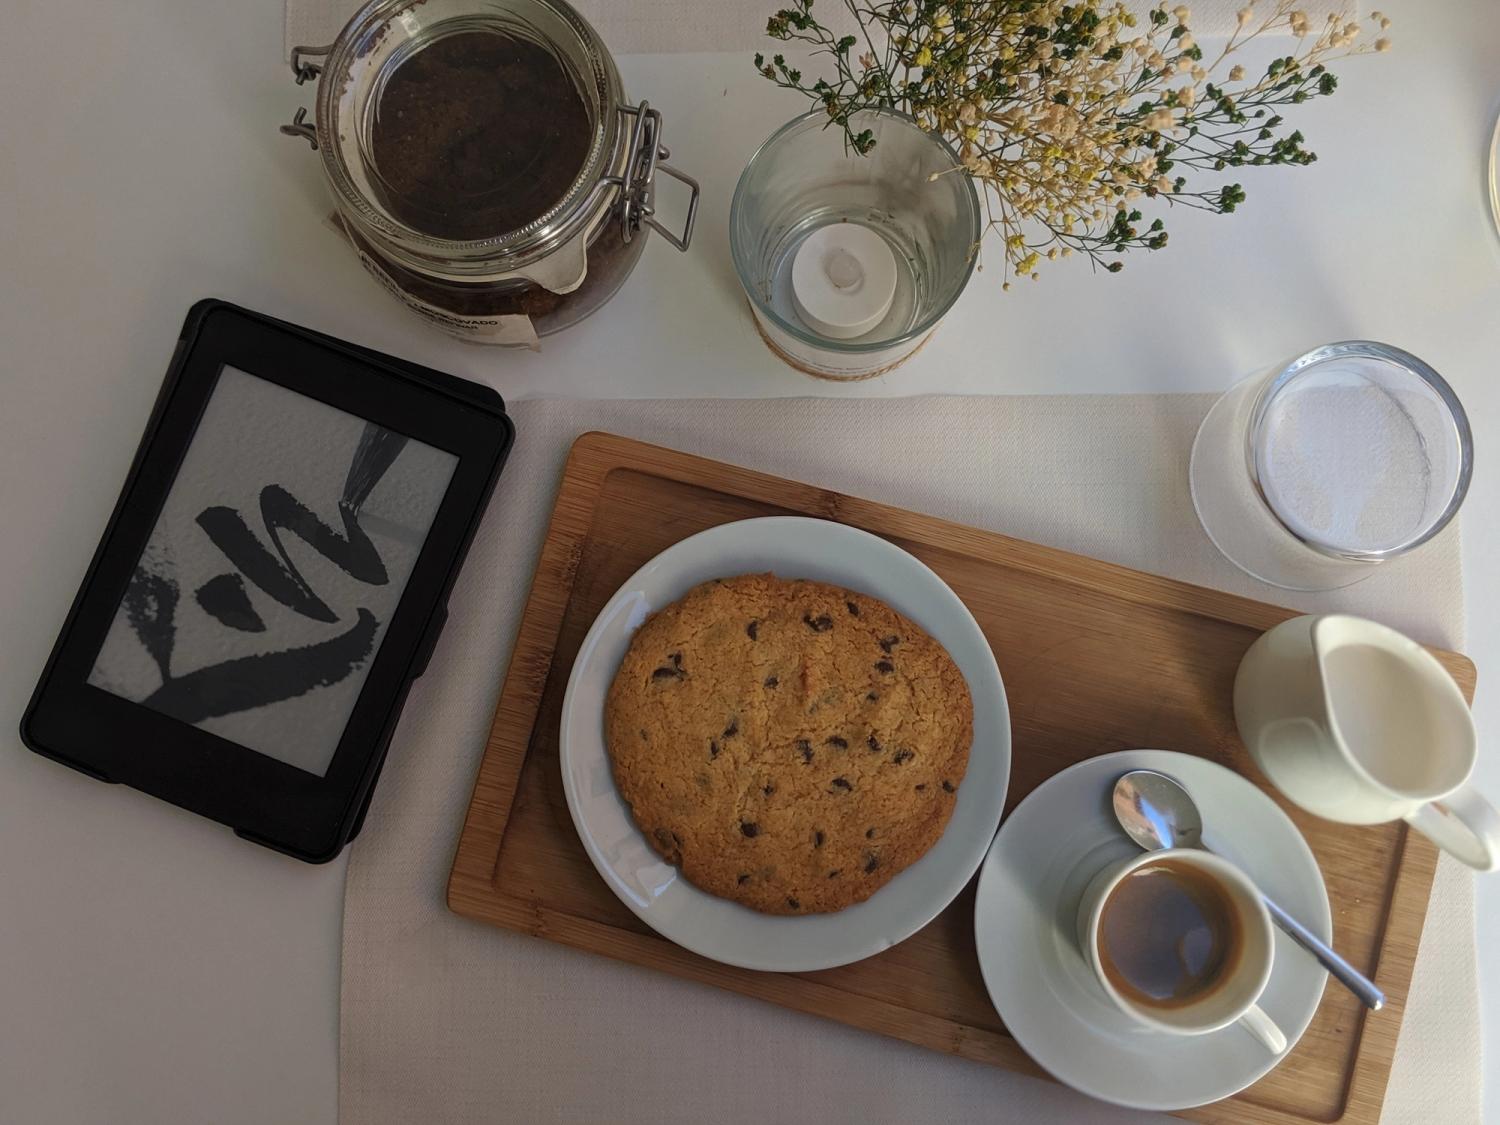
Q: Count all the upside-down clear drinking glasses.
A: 1